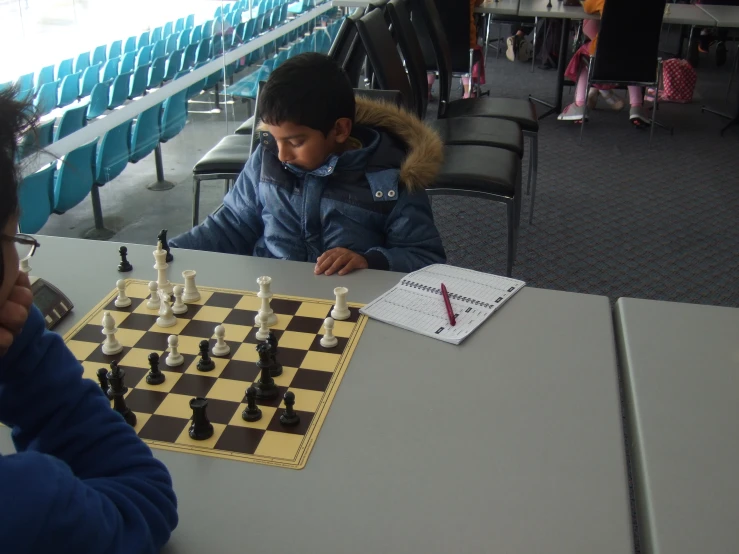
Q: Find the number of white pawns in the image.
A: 7